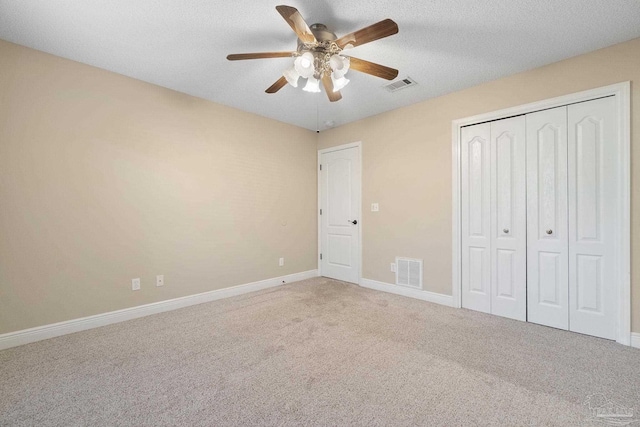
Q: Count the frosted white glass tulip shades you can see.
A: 5